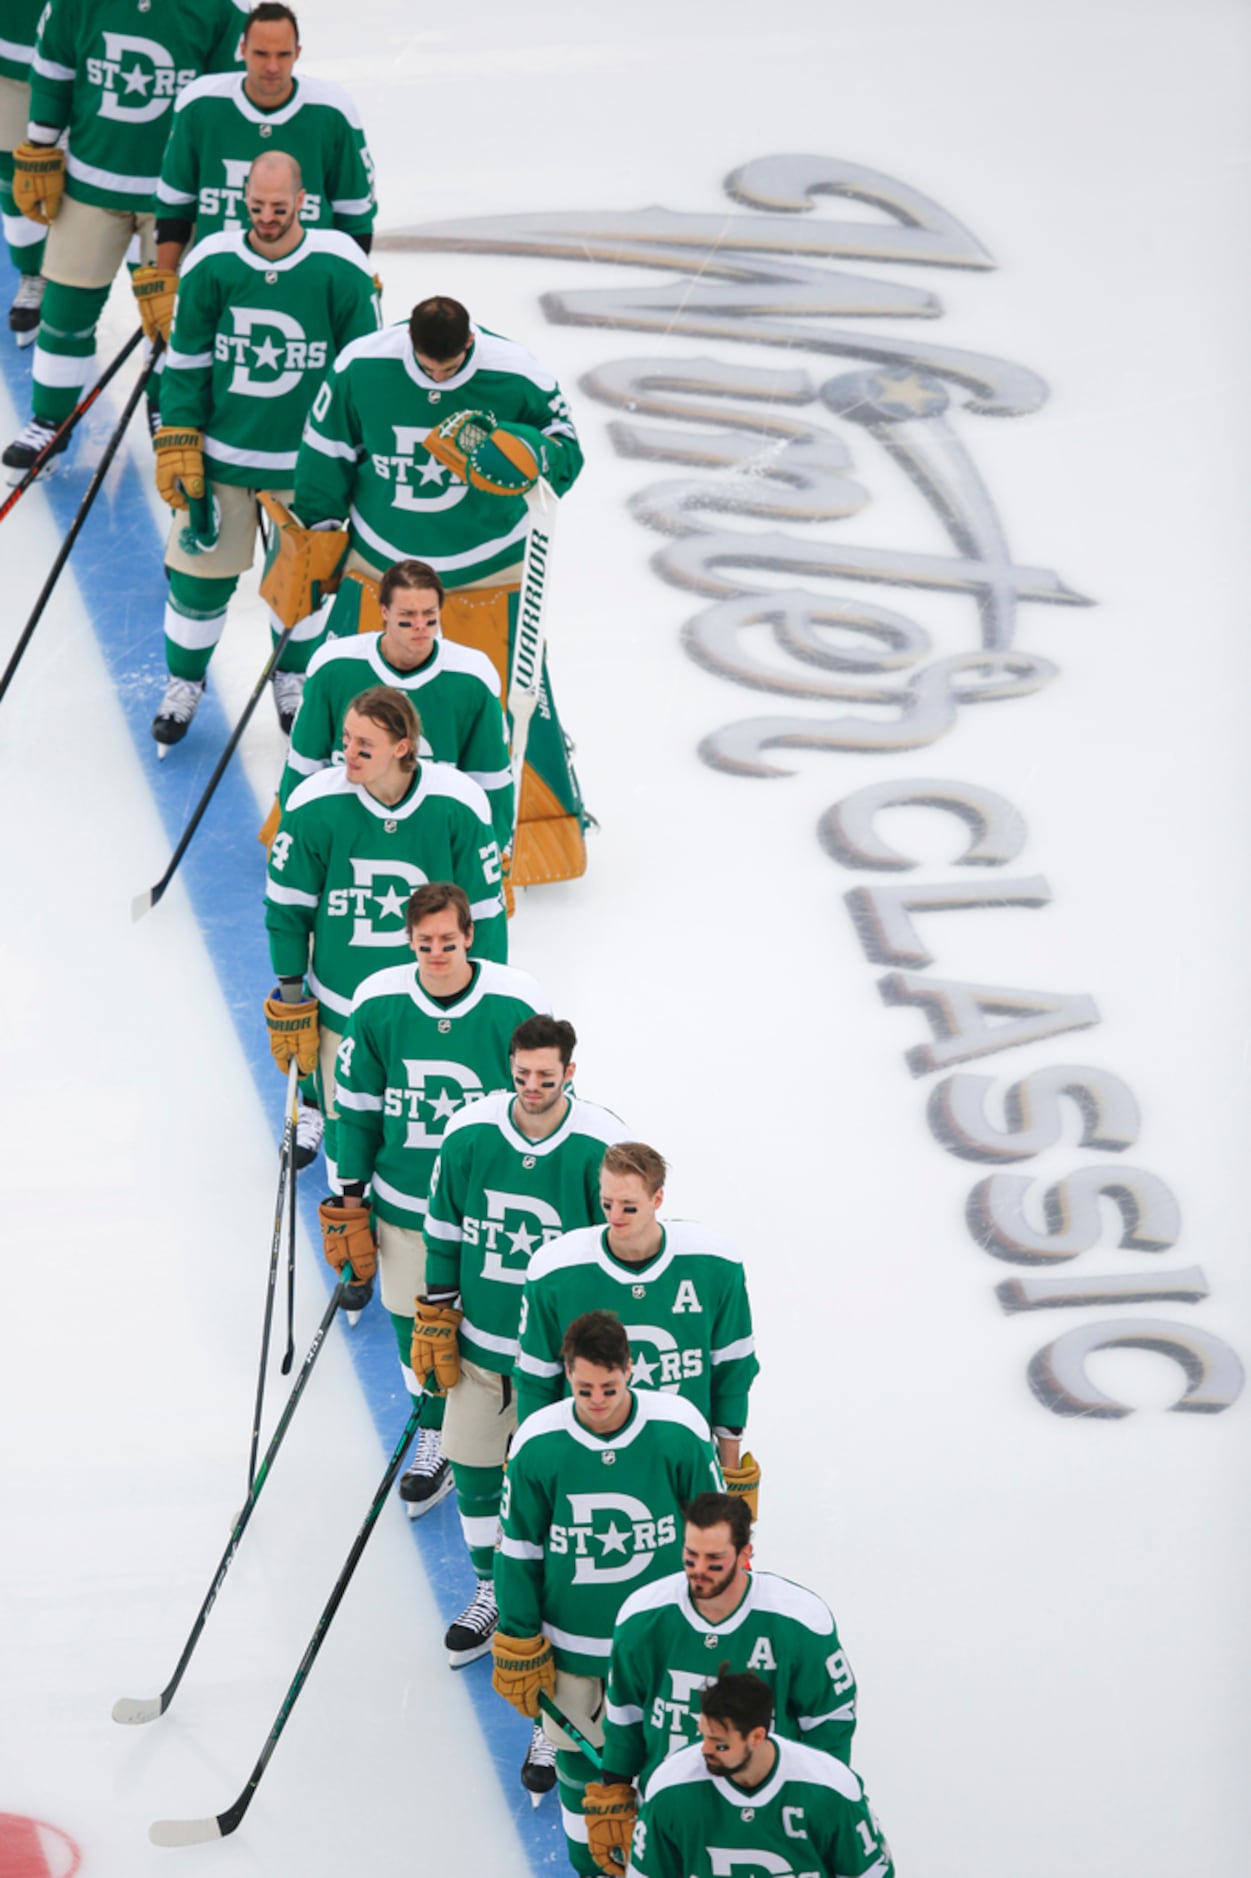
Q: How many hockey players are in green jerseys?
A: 13